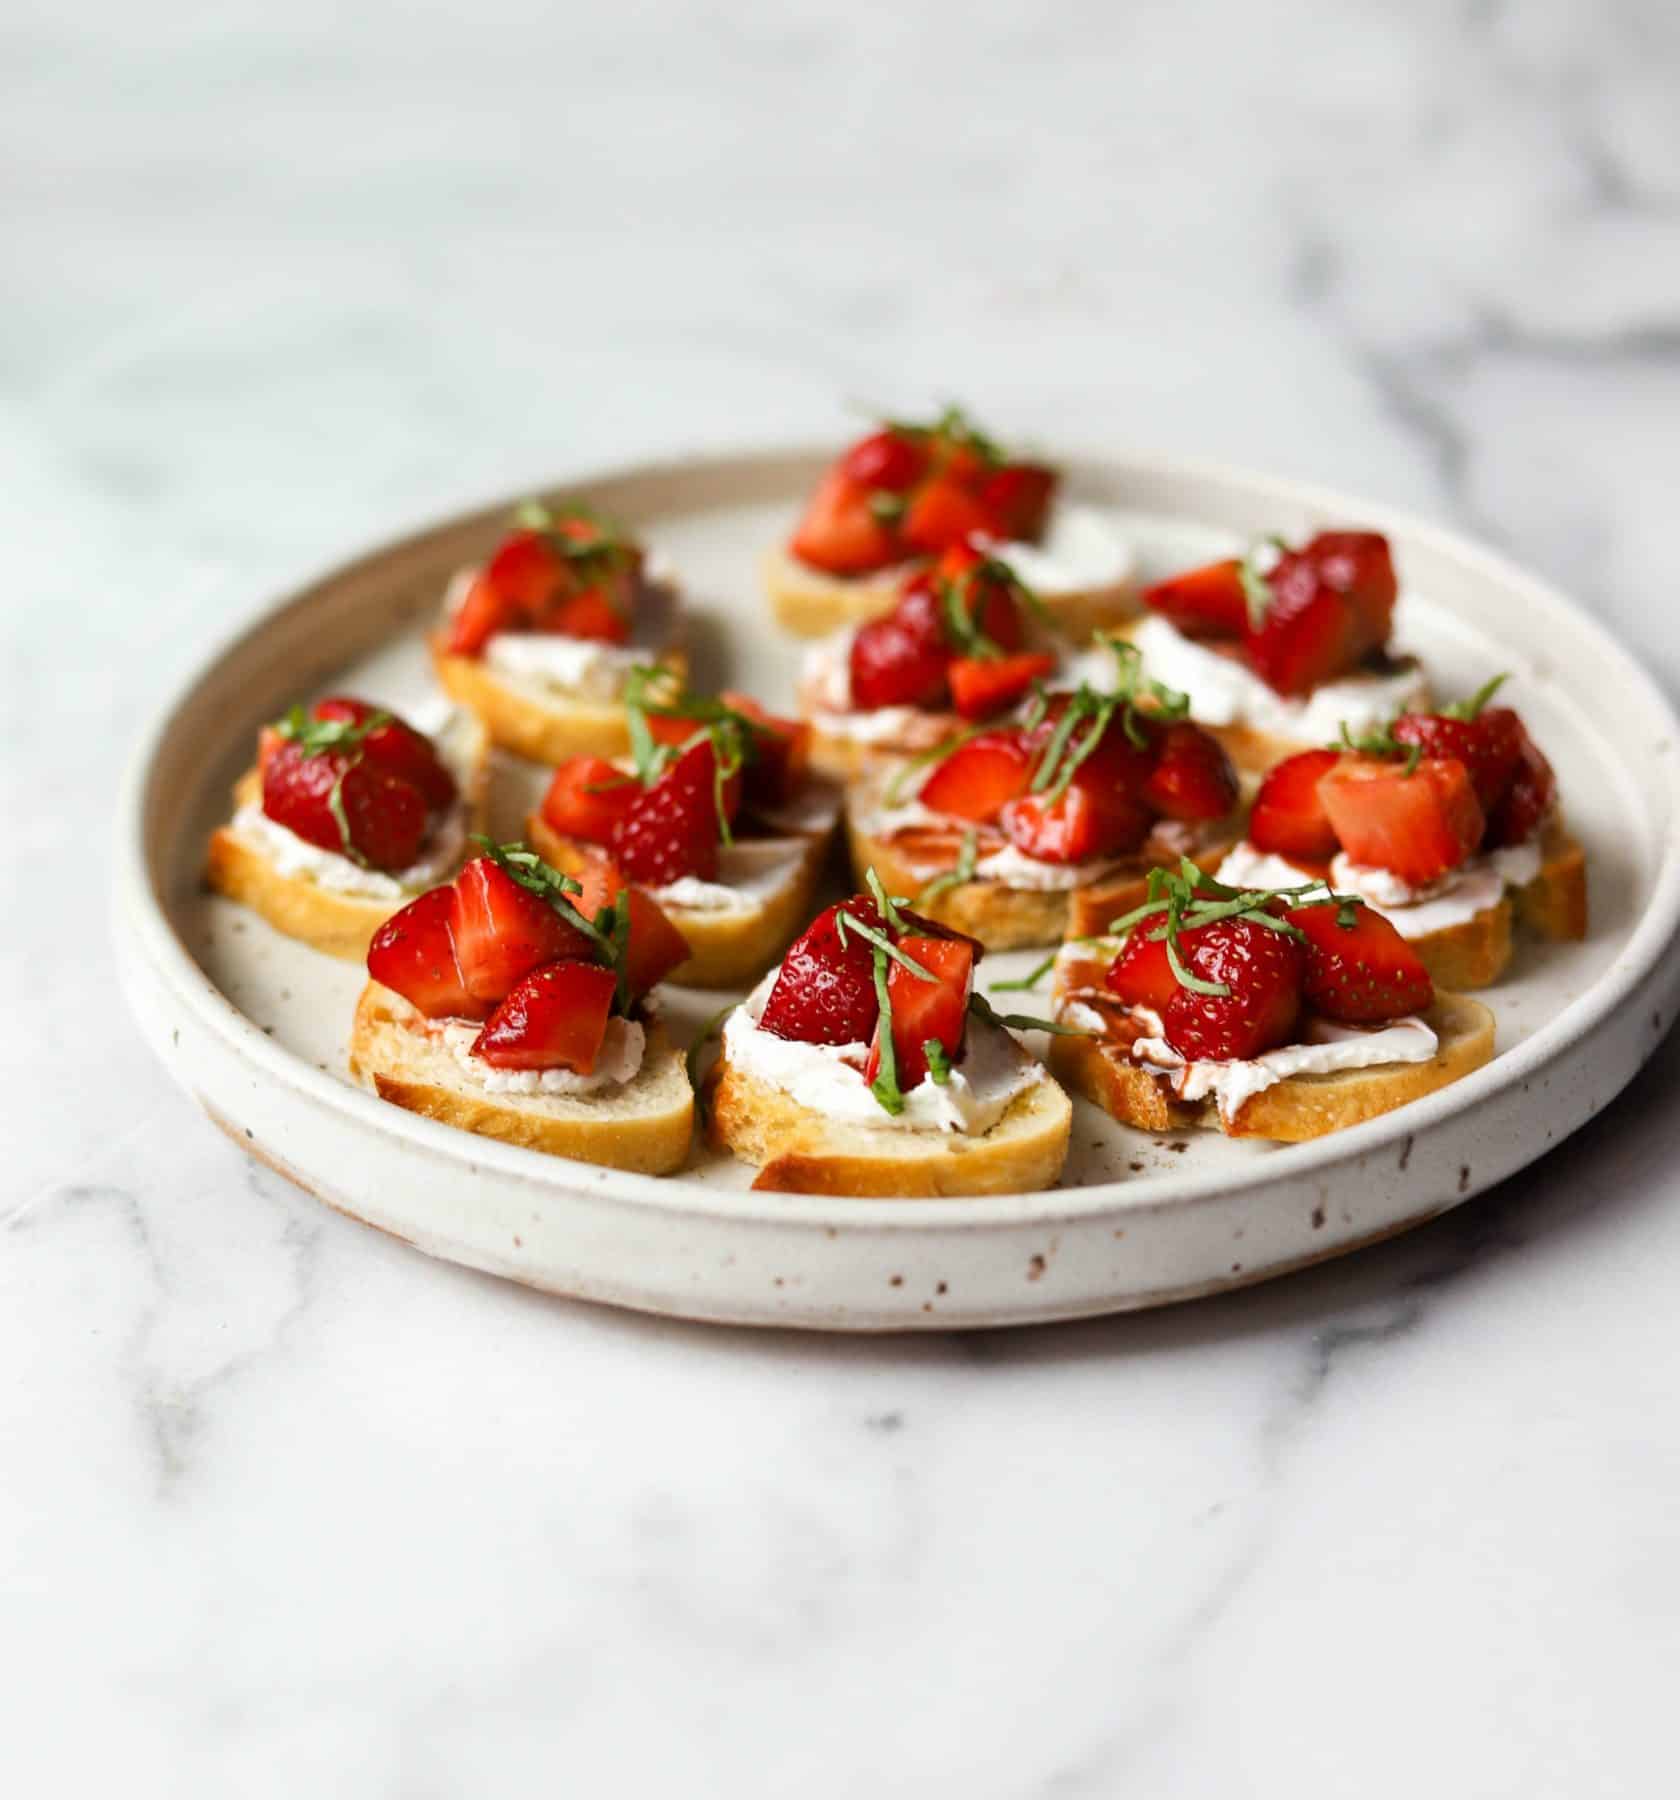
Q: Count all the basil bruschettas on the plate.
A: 11